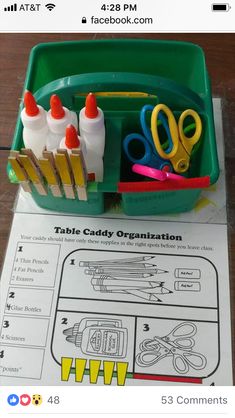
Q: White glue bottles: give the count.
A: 4